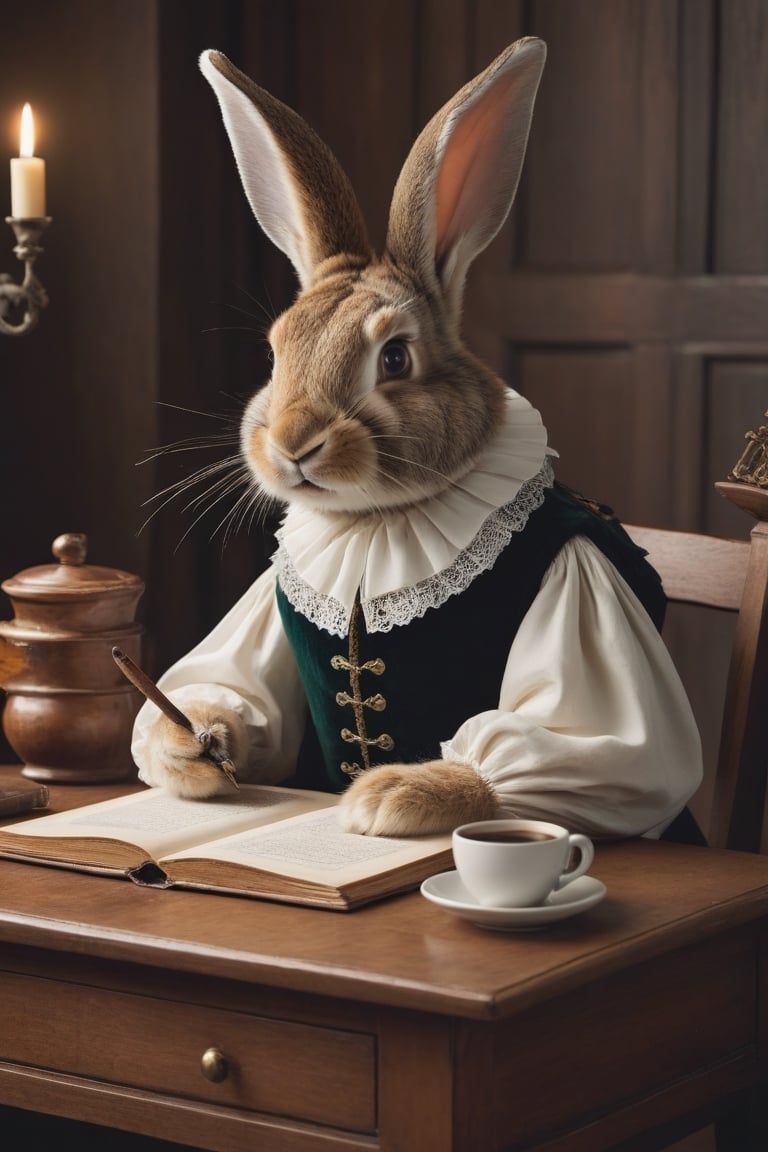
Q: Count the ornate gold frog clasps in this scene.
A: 4